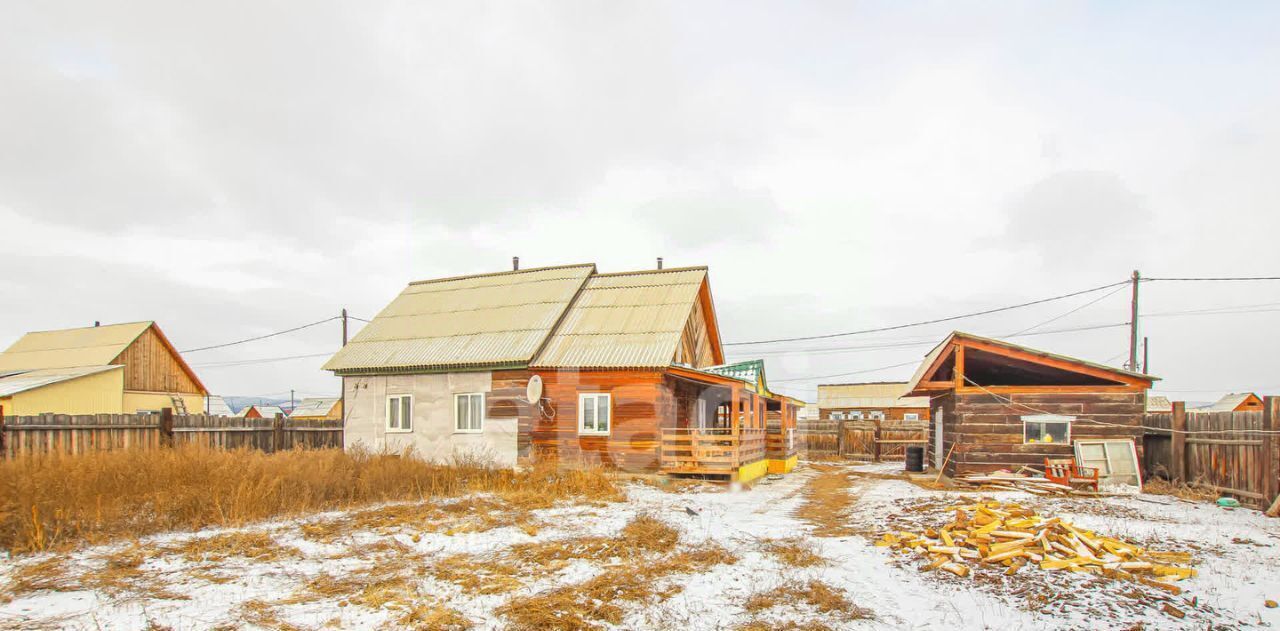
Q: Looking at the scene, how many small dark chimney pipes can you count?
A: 3